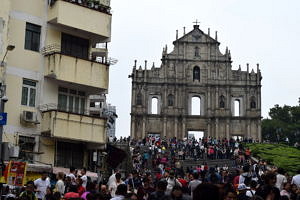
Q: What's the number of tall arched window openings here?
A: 3